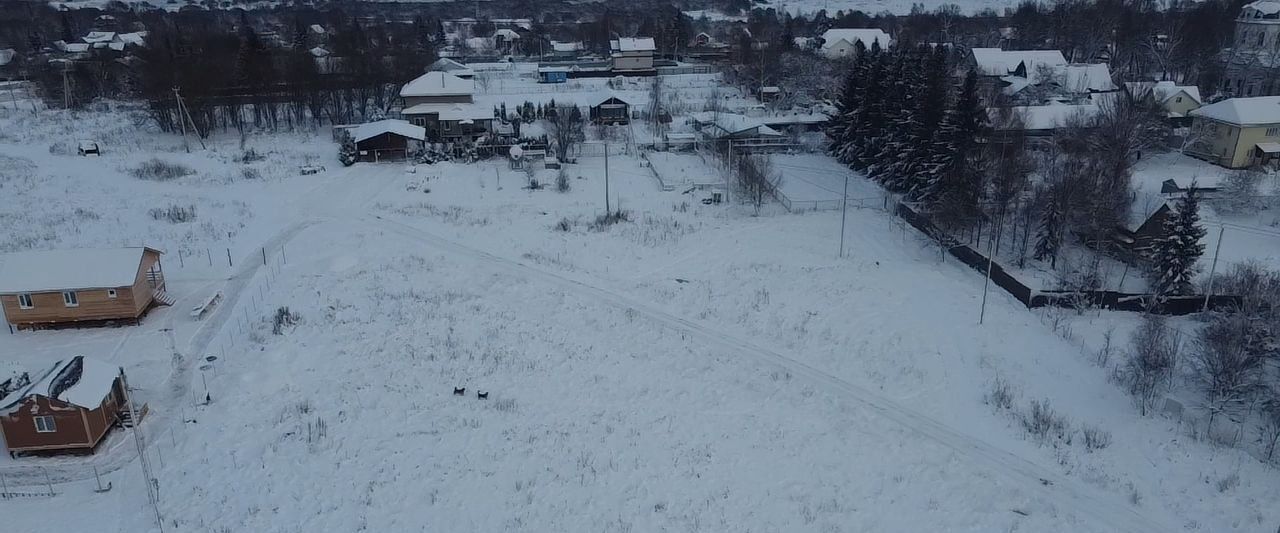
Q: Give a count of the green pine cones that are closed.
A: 0